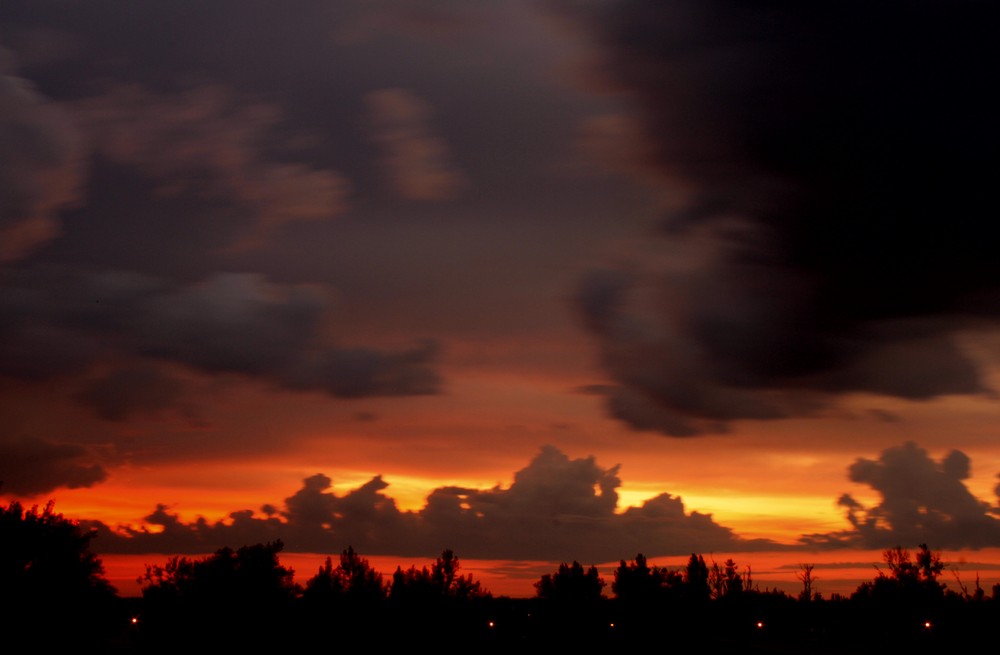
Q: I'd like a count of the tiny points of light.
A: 5